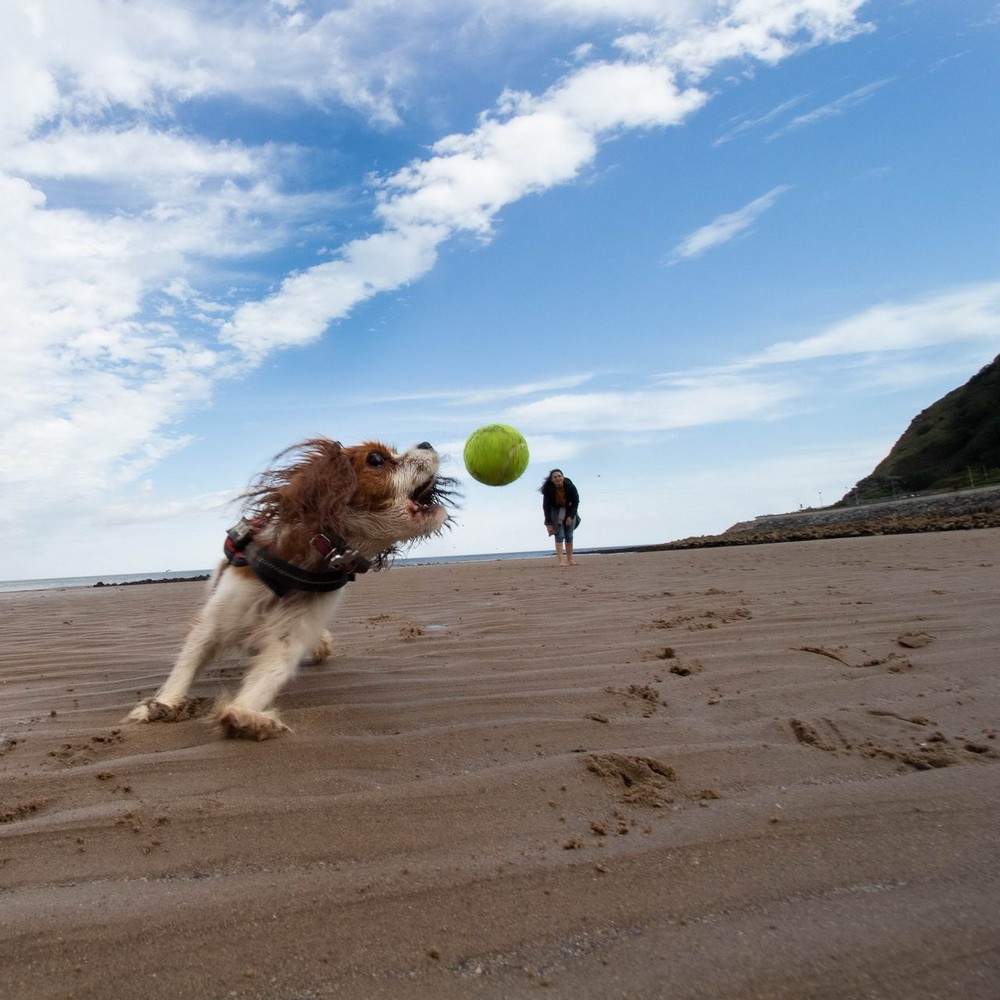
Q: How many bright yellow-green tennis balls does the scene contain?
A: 1